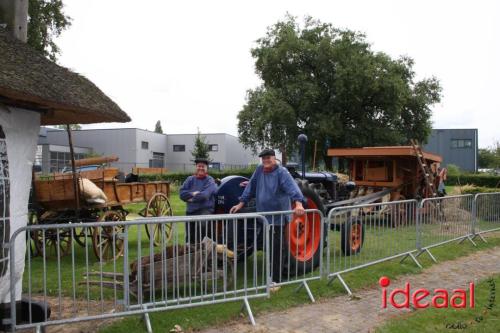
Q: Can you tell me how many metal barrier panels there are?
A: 5